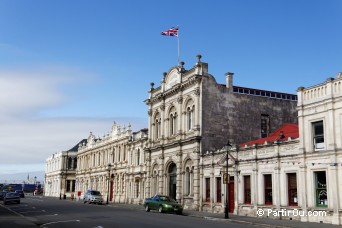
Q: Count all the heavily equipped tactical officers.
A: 0